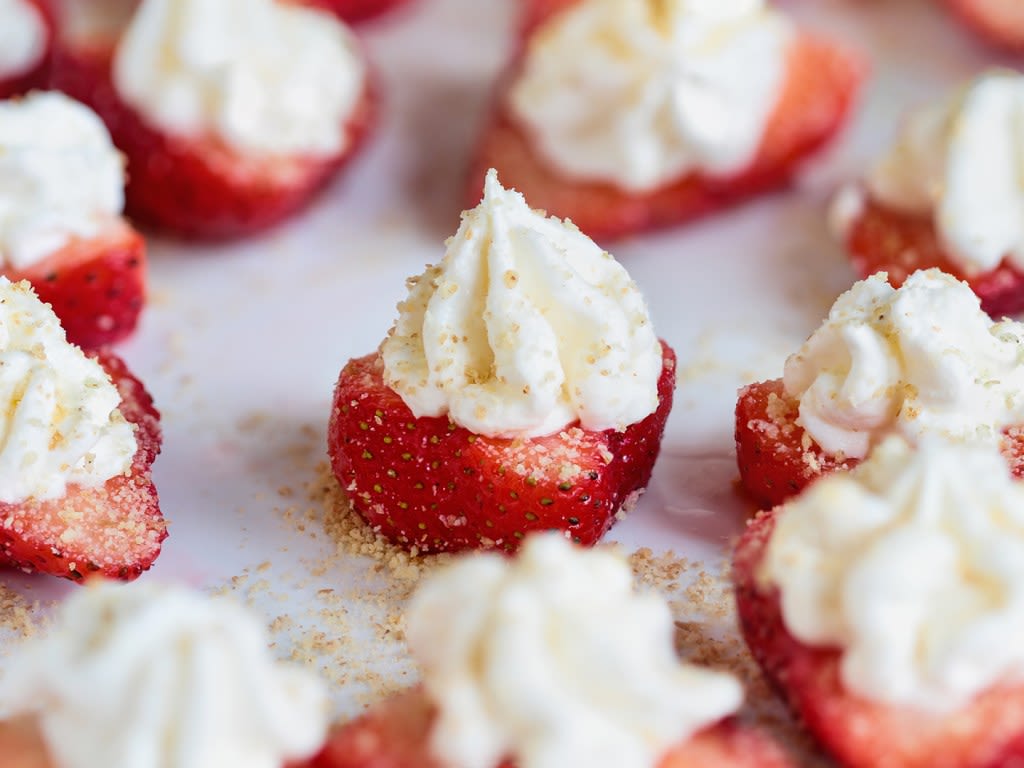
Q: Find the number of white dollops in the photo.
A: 11